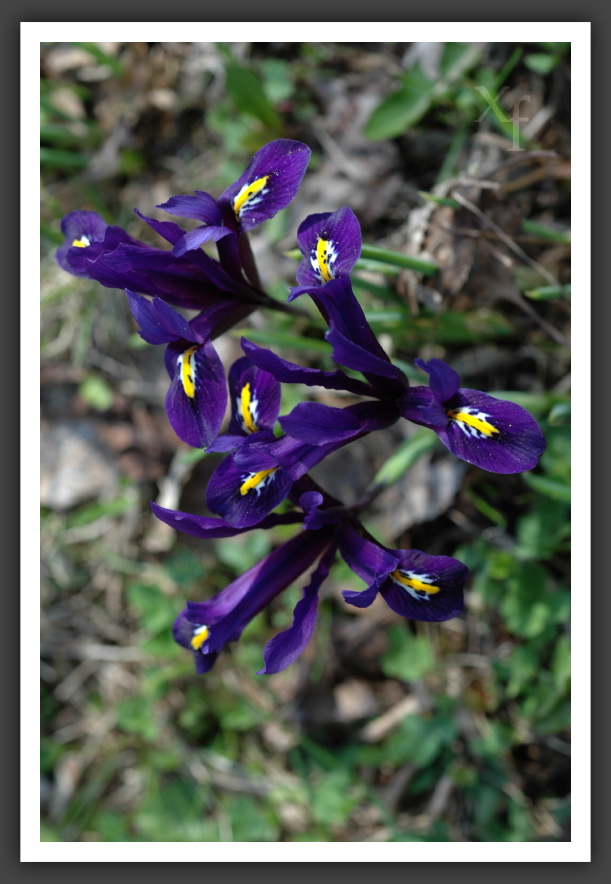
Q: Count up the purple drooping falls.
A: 9